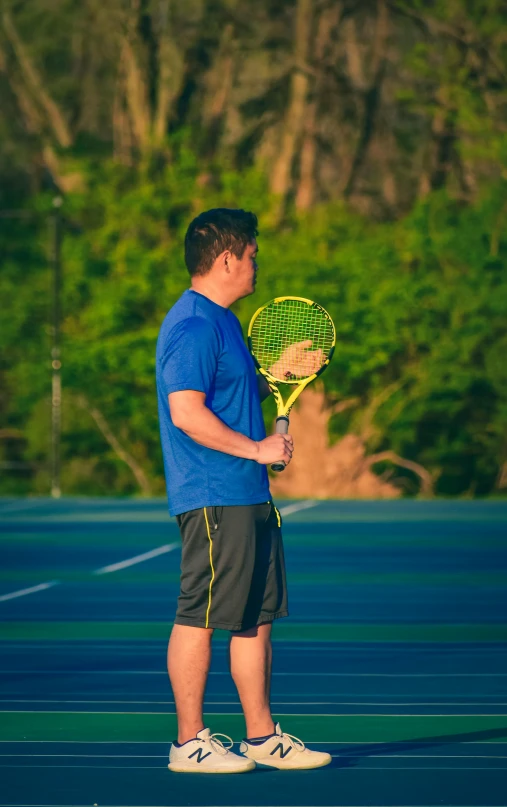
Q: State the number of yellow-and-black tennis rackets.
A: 1